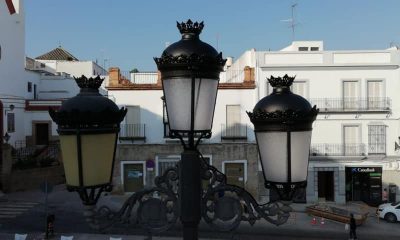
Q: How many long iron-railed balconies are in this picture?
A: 2